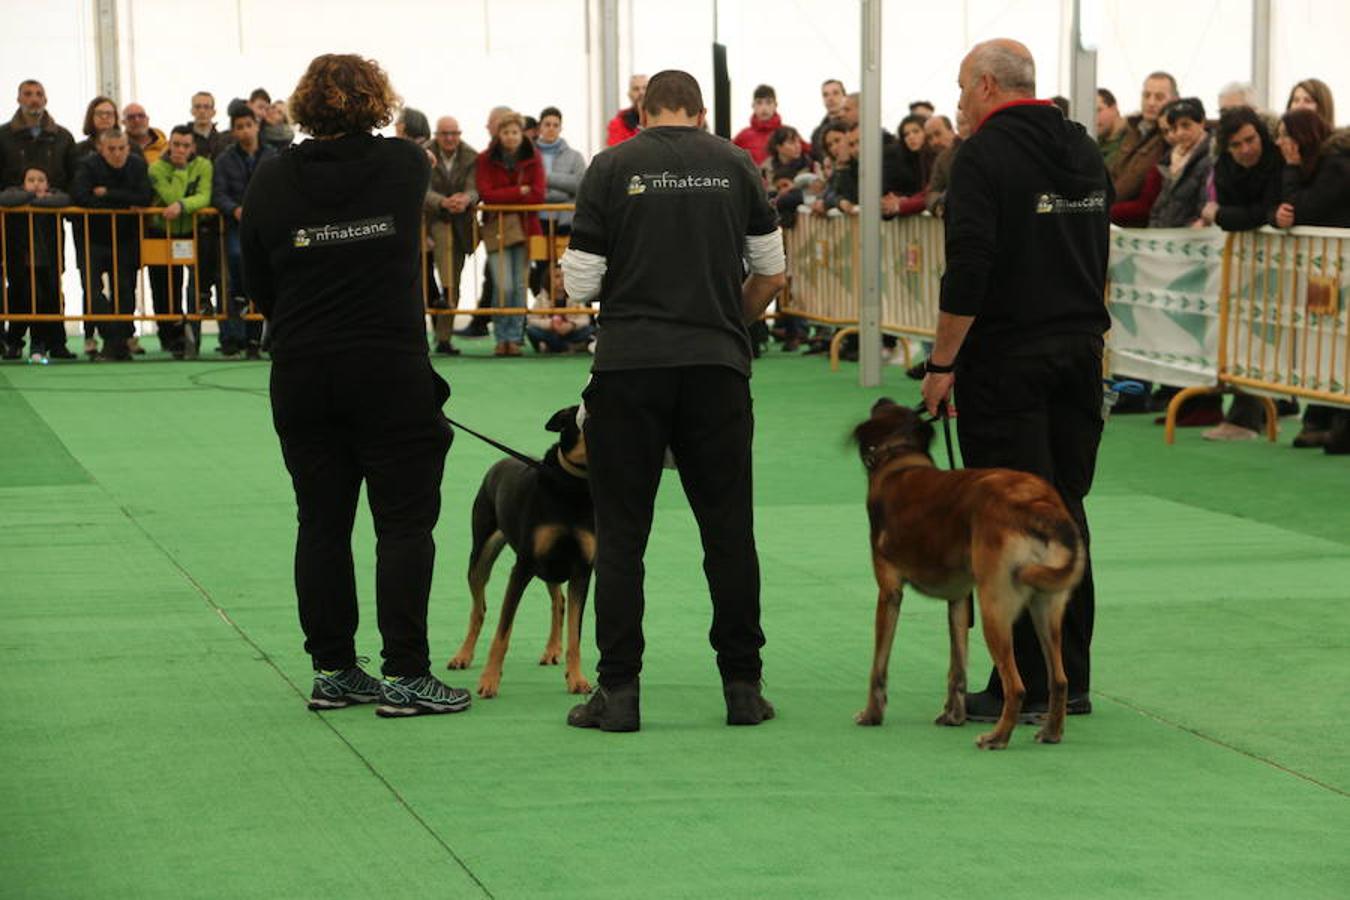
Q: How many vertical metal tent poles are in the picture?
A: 5